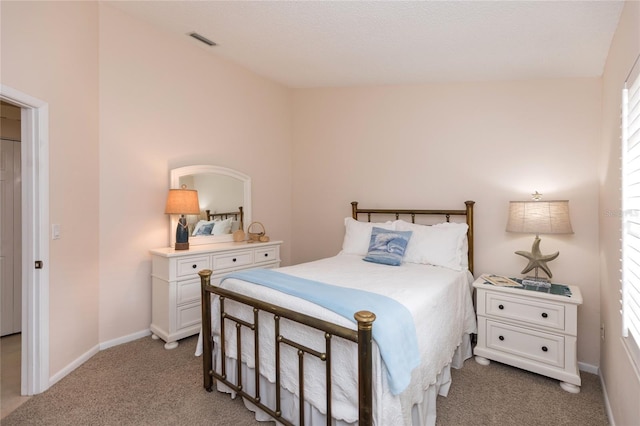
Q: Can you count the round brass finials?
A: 4